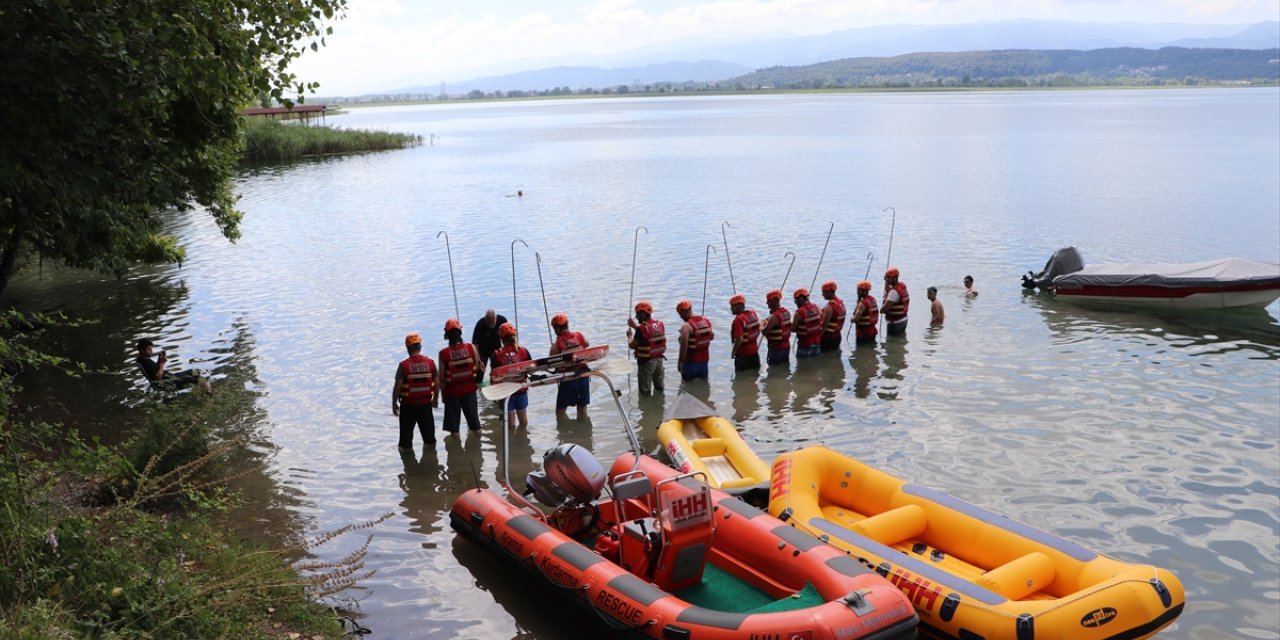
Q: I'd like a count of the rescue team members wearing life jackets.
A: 12